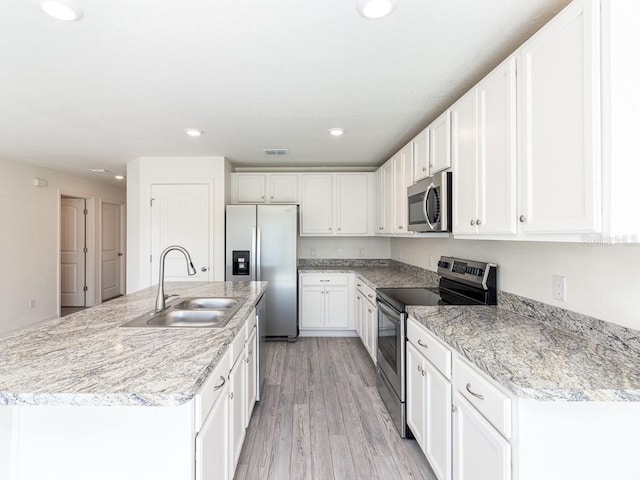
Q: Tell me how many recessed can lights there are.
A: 5